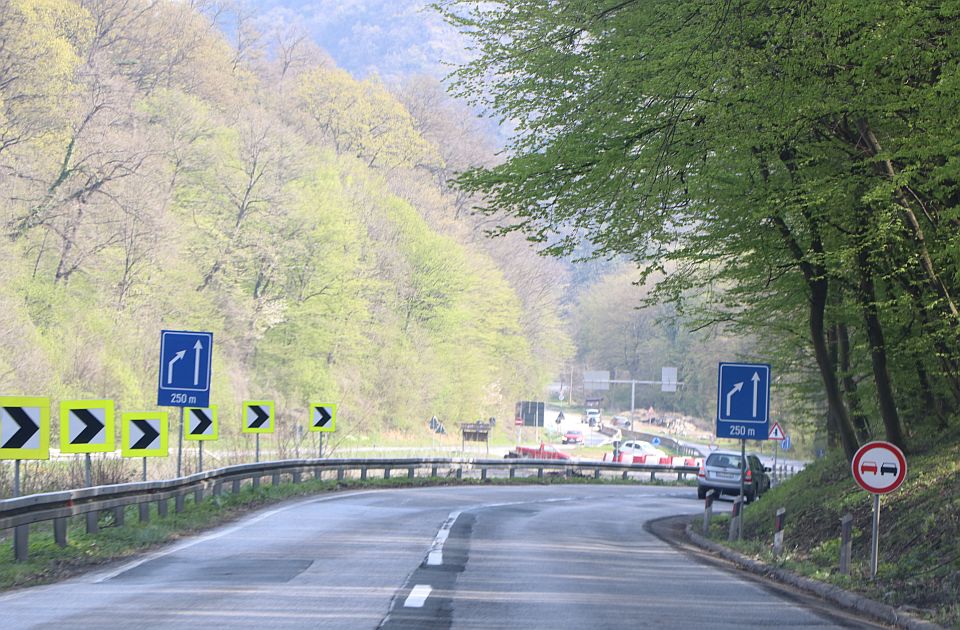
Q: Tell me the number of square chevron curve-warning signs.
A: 6